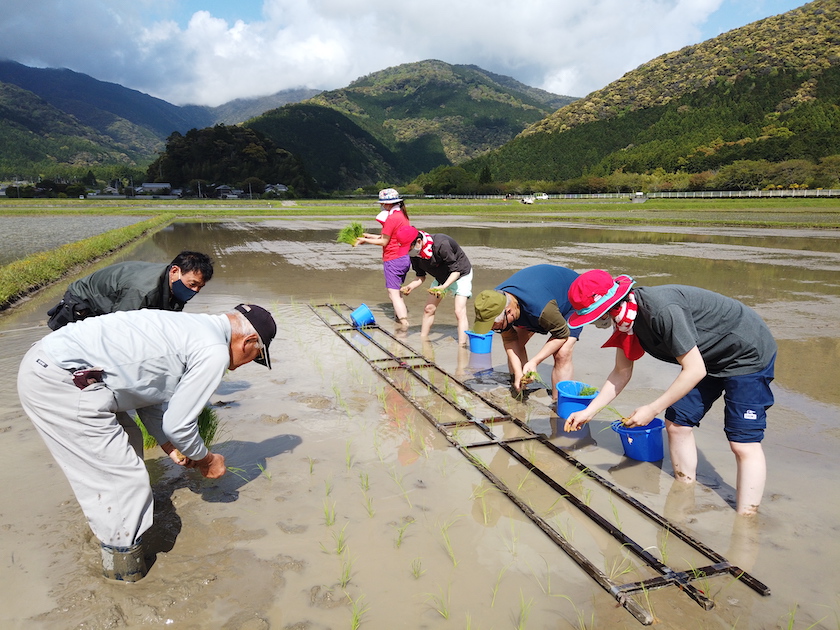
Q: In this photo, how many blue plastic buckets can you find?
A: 4